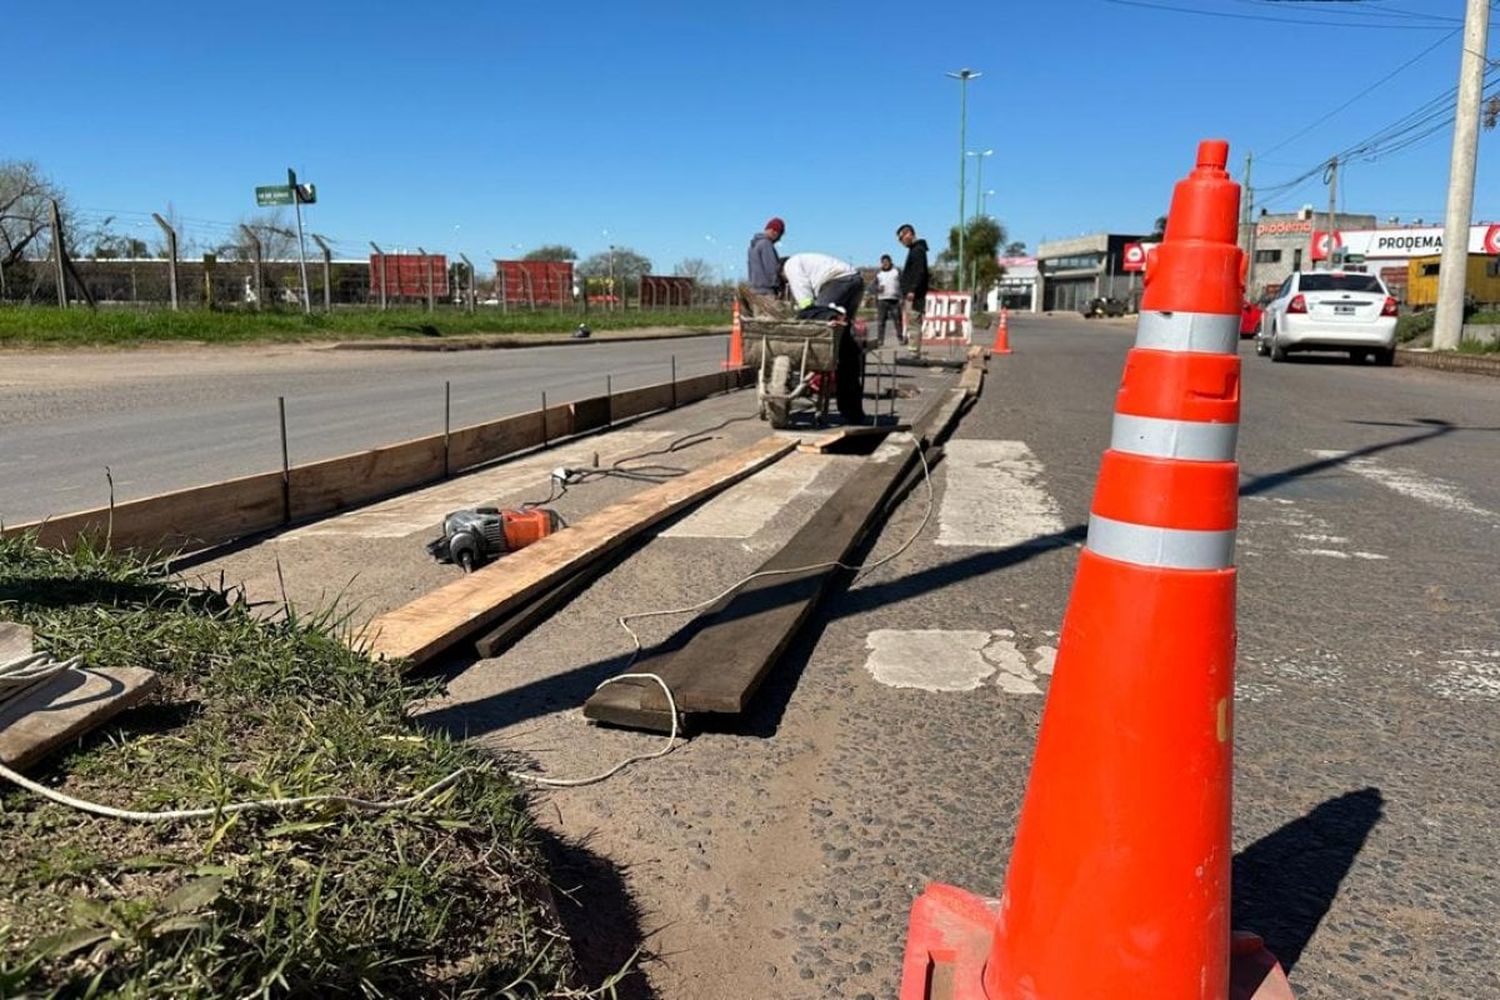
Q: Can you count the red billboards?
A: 3